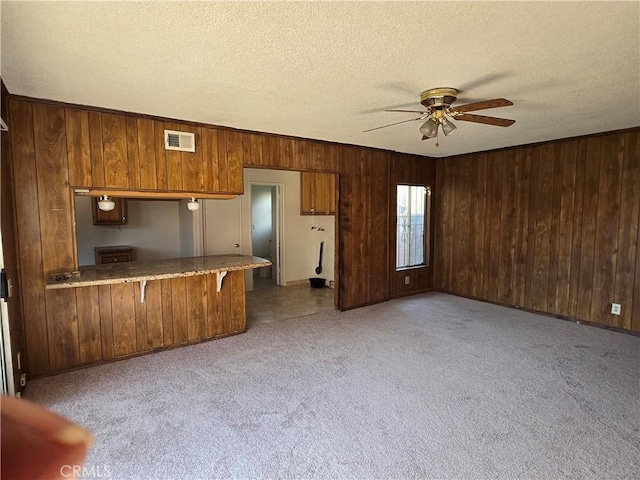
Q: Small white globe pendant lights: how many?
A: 2